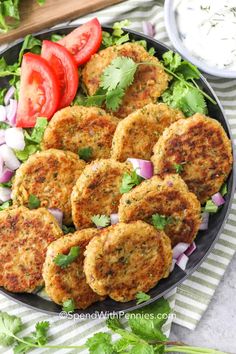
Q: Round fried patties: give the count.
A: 10